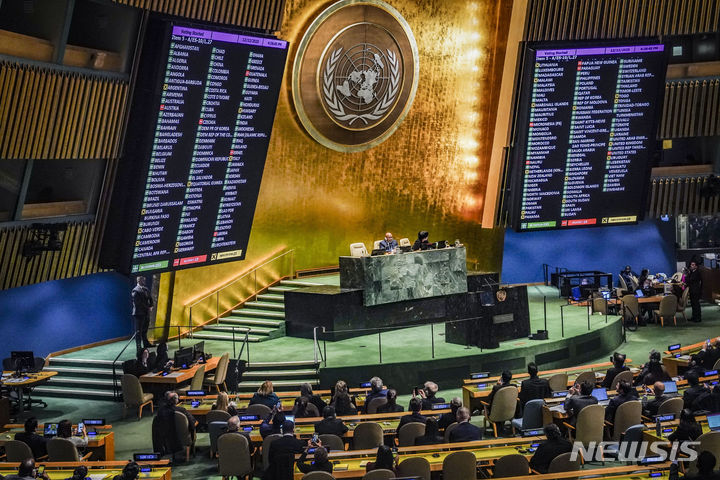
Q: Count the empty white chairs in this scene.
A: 2